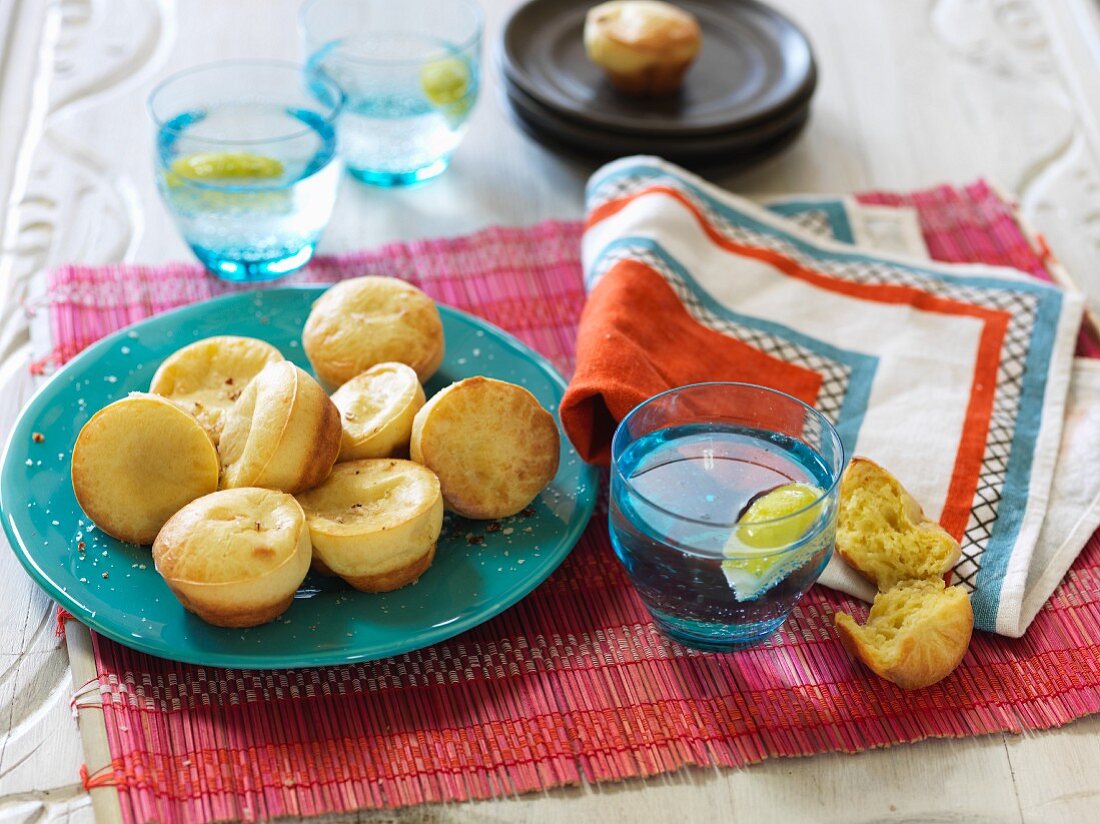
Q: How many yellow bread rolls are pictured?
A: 10